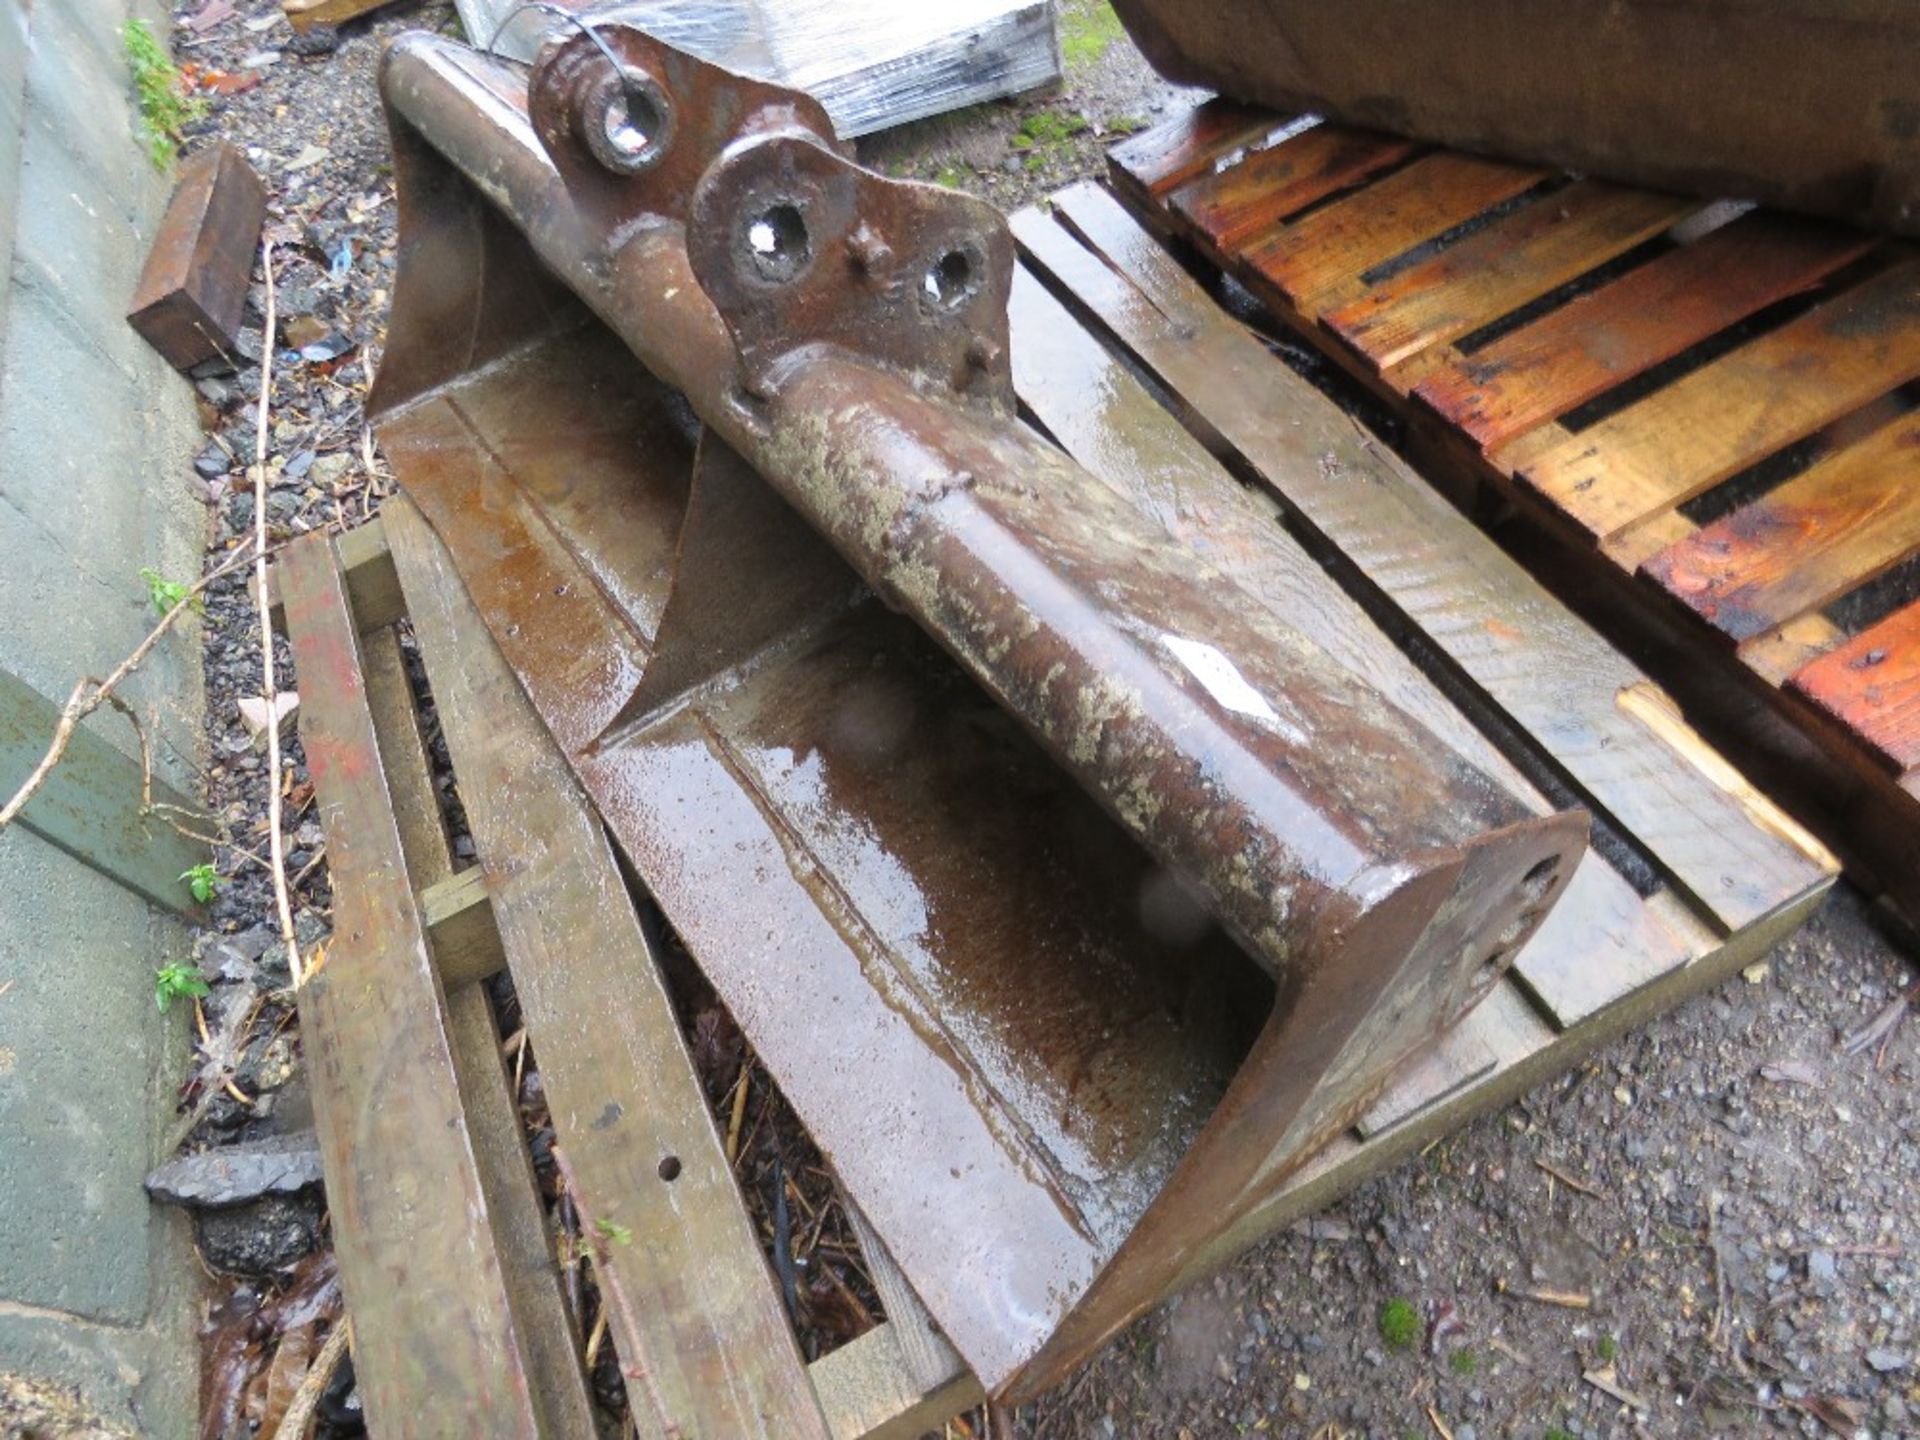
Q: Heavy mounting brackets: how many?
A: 2